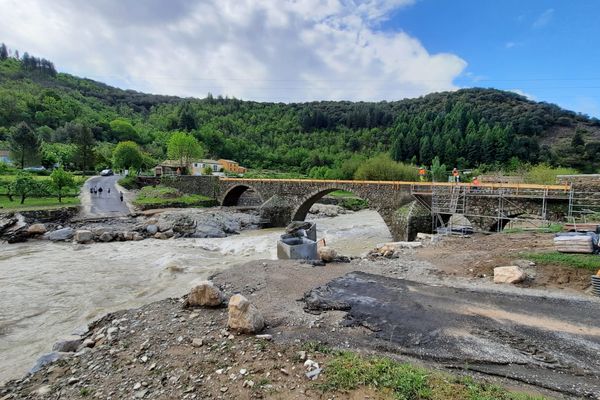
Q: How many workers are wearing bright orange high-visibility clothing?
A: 3